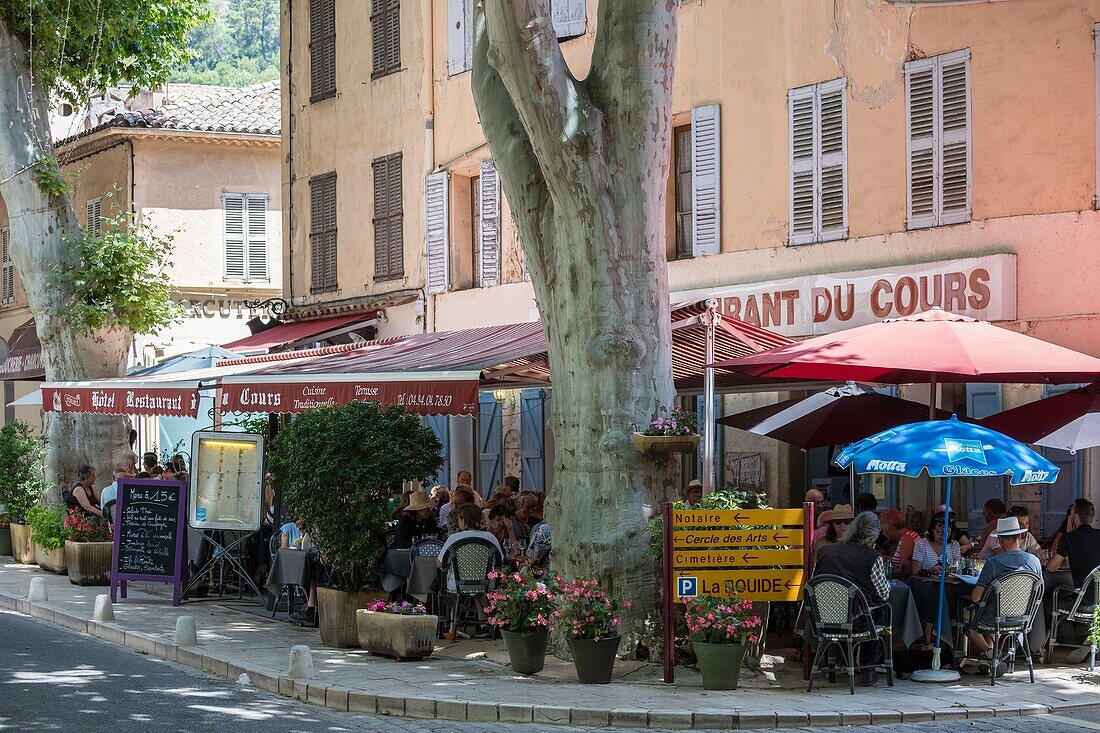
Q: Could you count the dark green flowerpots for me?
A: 3